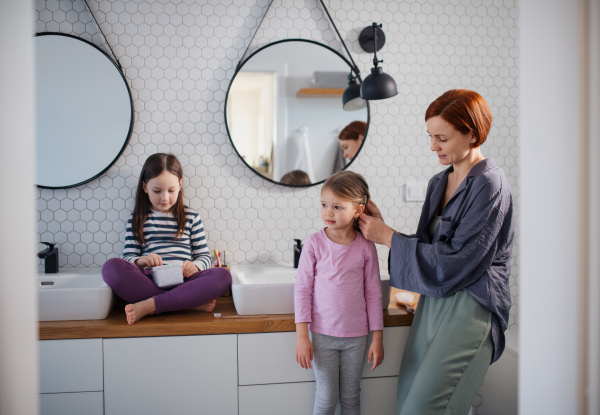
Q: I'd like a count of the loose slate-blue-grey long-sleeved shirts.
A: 1